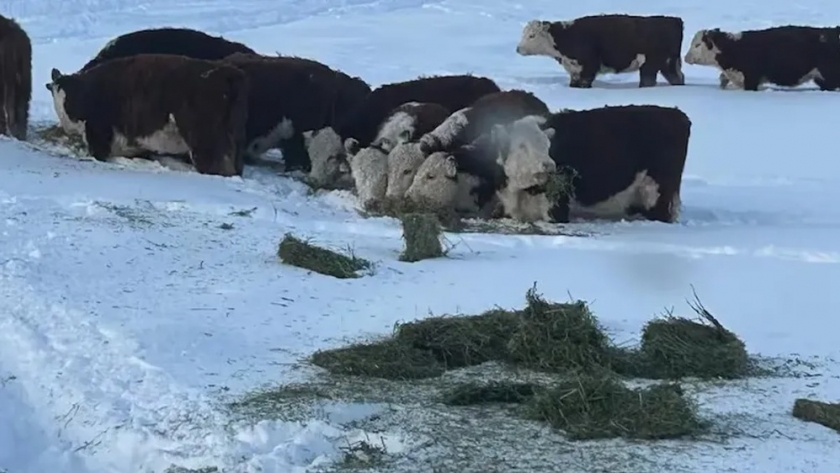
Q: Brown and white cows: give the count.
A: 11